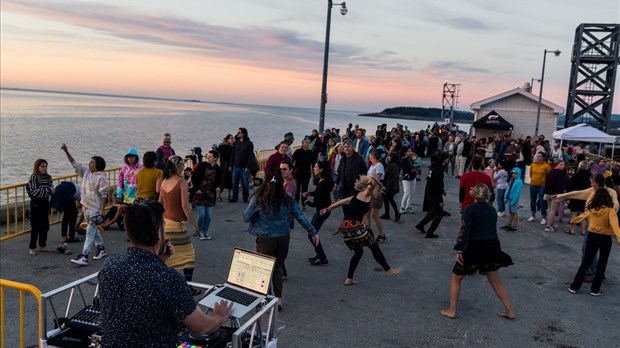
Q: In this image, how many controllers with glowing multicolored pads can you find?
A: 1